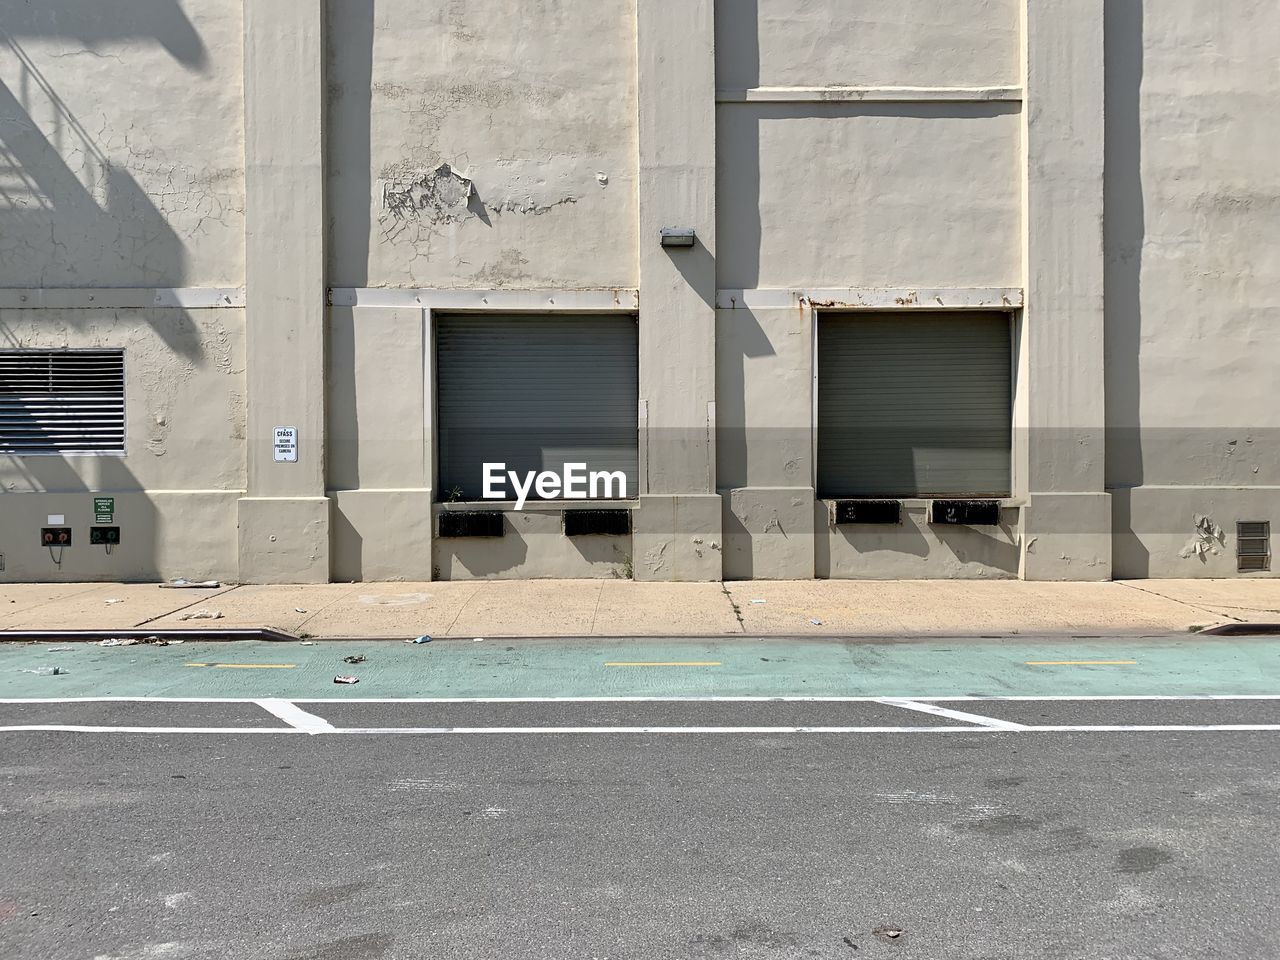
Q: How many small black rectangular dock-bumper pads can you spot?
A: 4